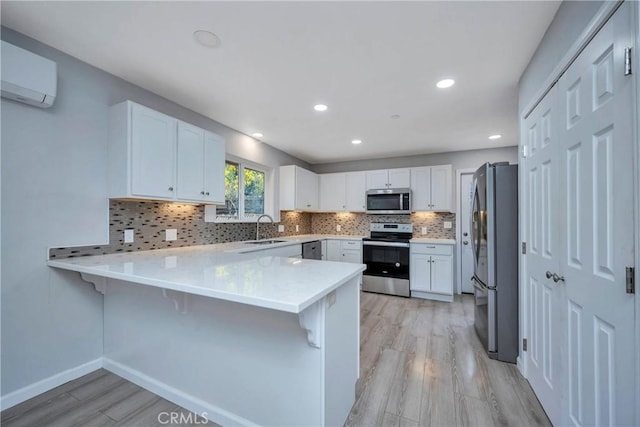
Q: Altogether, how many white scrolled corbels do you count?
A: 3